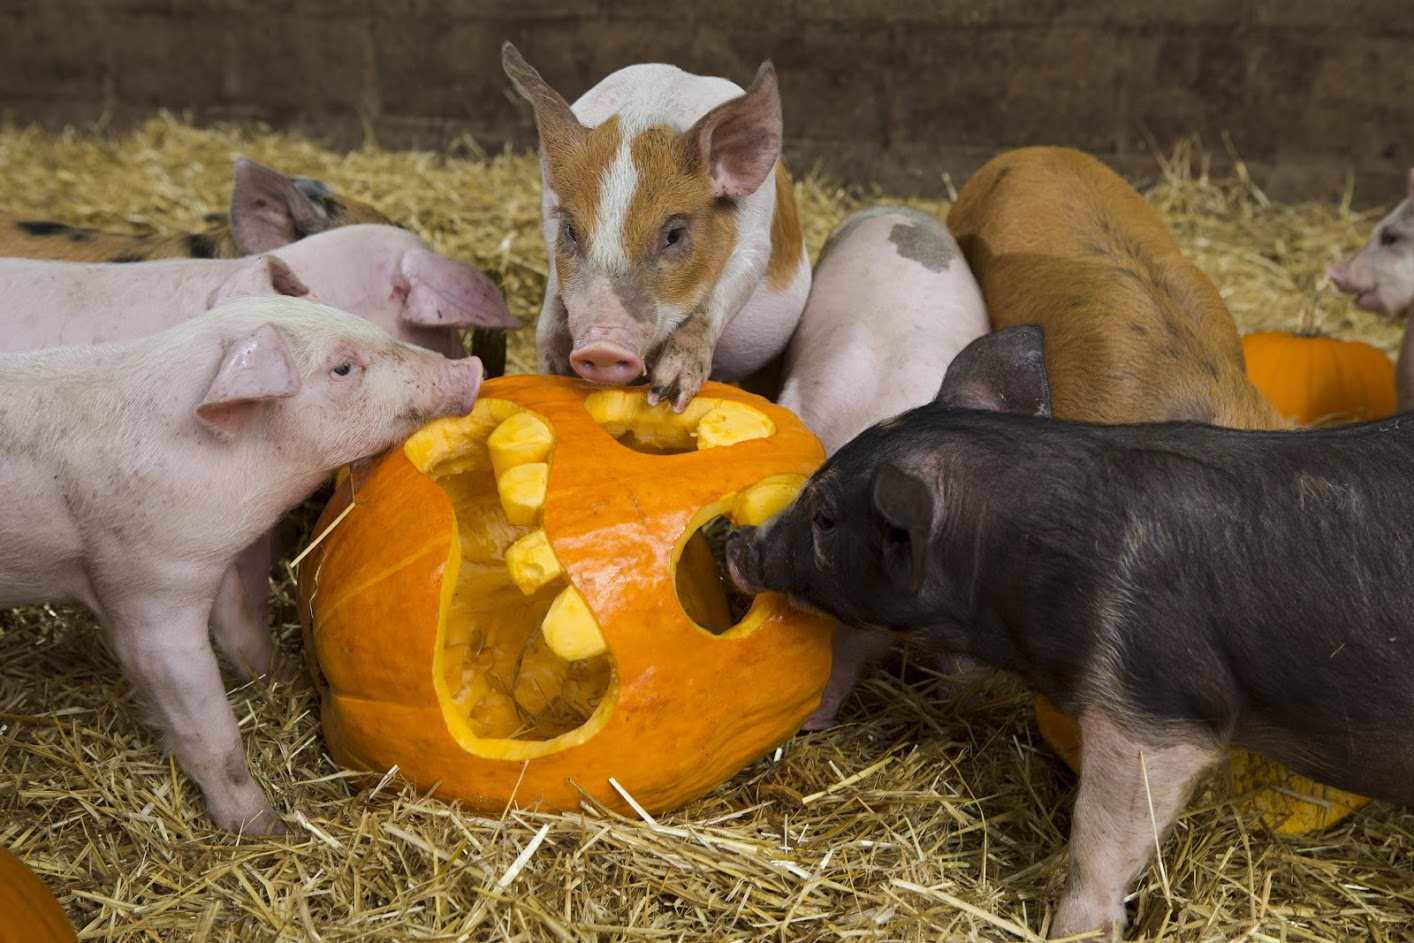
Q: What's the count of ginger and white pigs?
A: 1